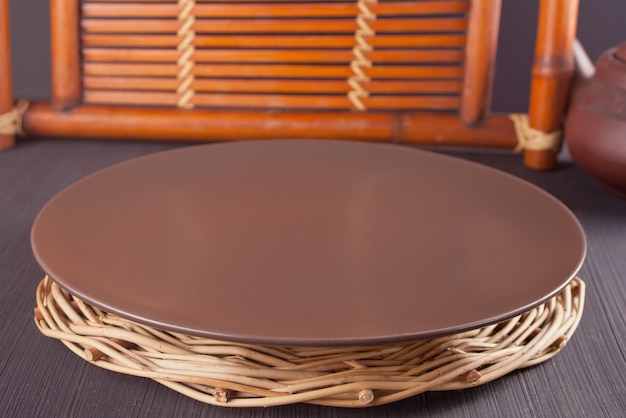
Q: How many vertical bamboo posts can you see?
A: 4